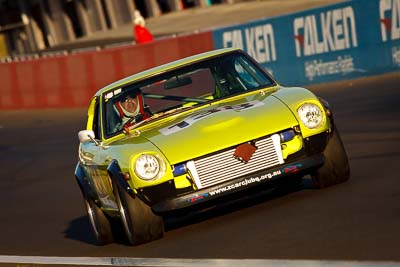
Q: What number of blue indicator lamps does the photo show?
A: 2